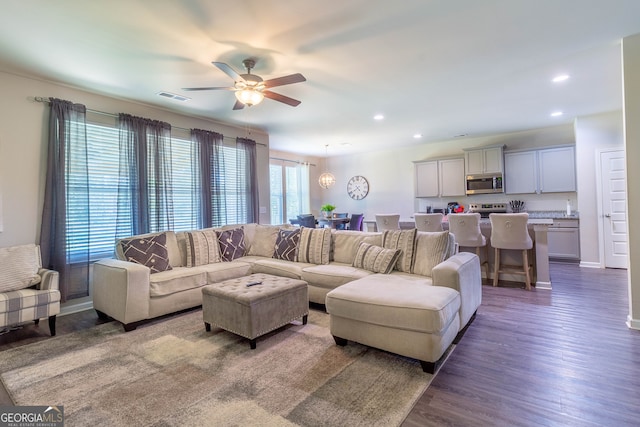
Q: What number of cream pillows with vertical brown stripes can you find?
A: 4